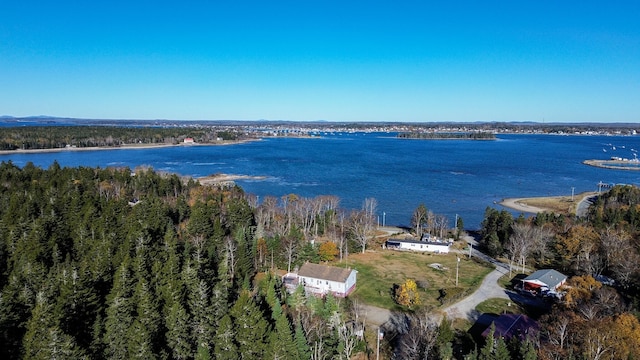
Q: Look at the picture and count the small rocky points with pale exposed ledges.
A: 1